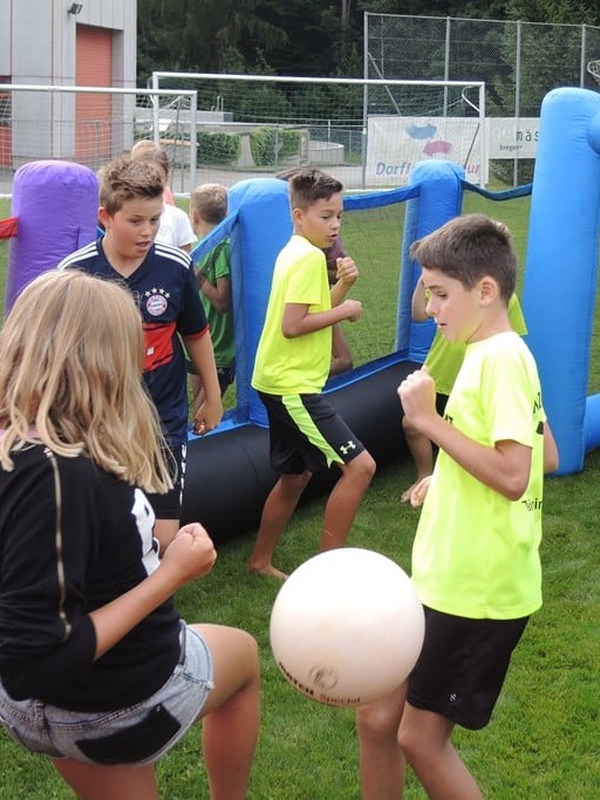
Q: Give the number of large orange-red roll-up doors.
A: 1